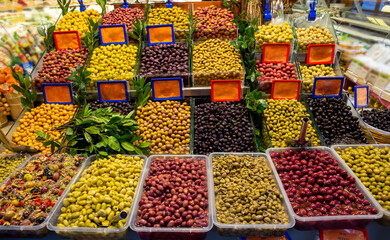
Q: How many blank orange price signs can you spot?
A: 12